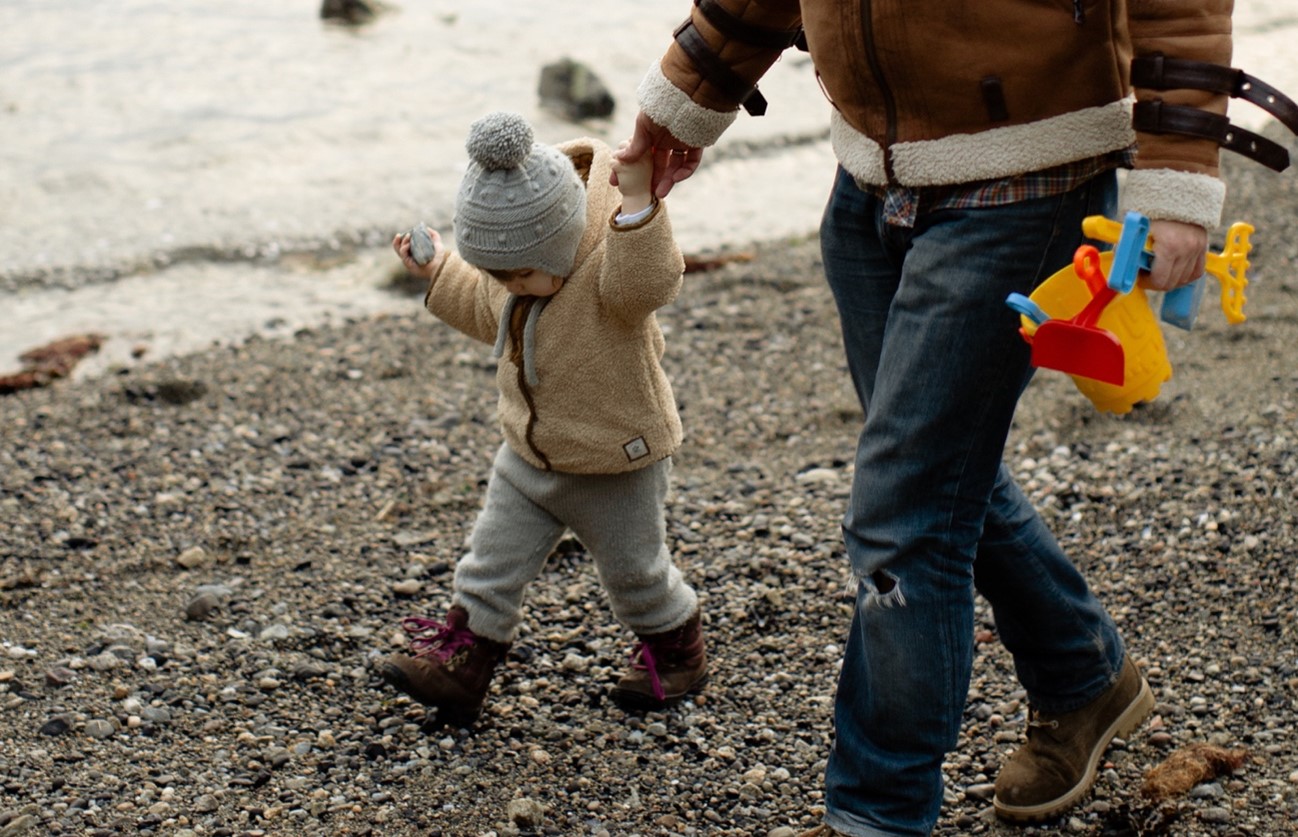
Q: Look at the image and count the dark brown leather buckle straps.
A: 4